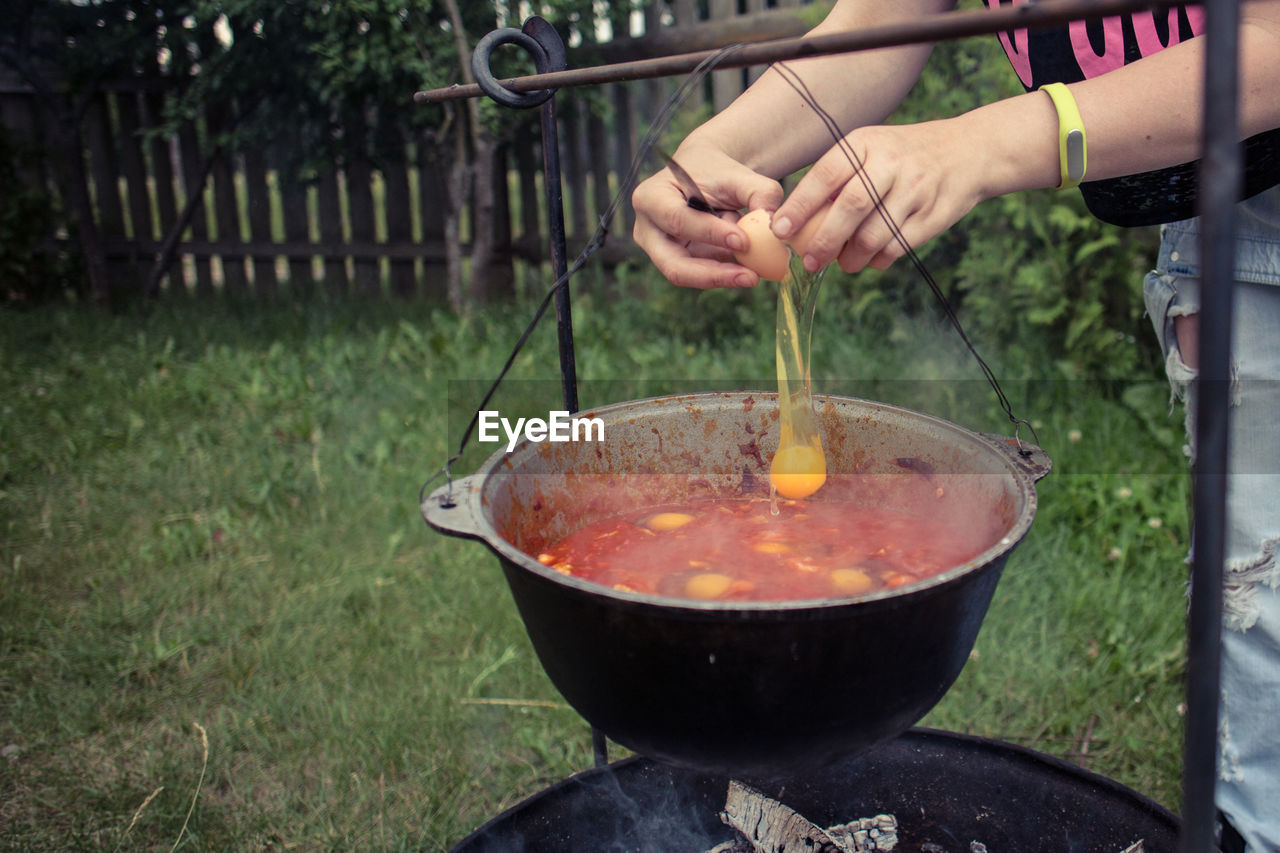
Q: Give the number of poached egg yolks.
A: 4